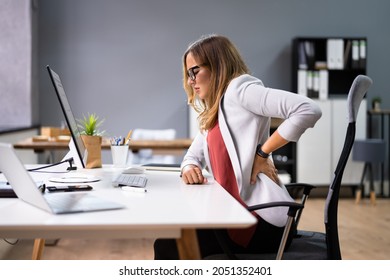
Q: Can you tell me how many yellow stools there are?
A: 0